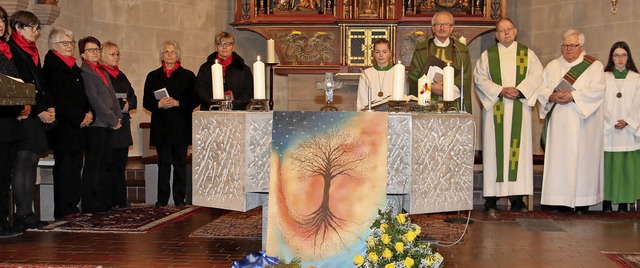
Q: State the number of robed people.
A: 5